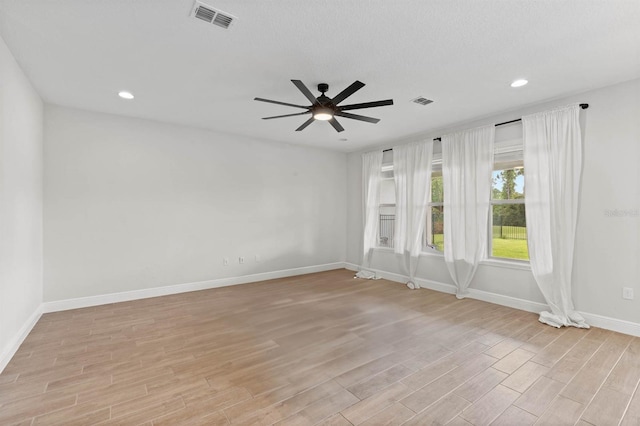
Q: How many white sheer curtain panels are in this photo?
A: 4